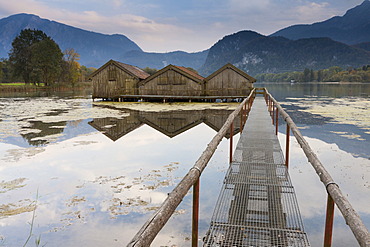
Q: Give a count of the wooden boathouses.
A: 3